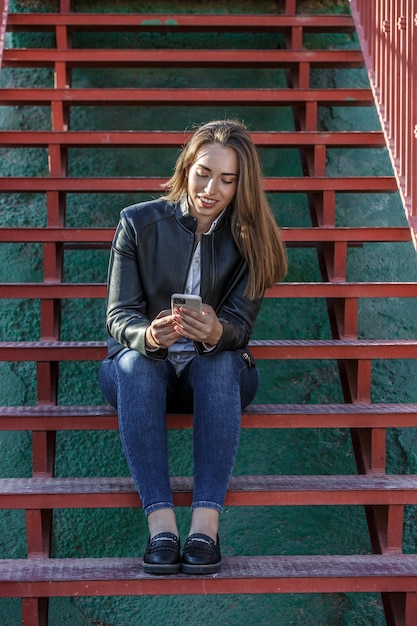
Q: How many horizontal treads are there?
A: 11